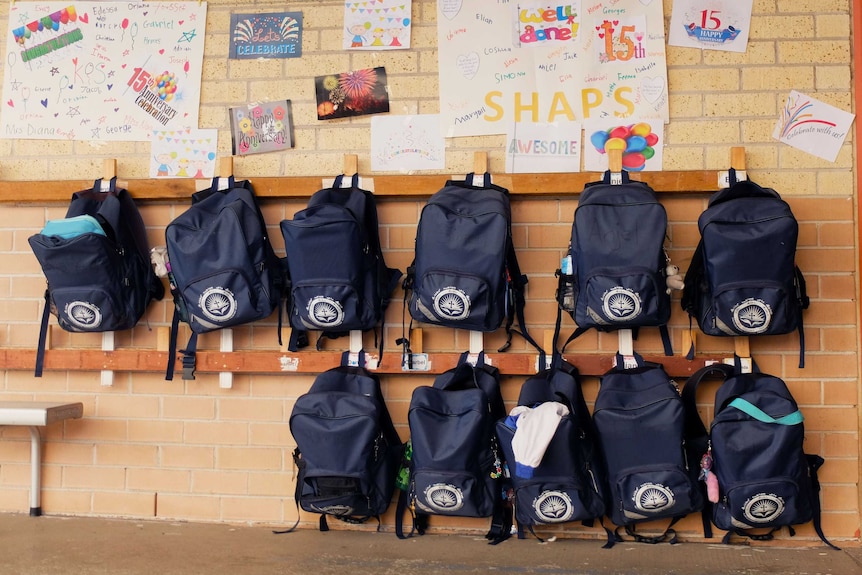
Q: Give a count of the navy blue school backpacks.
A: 11